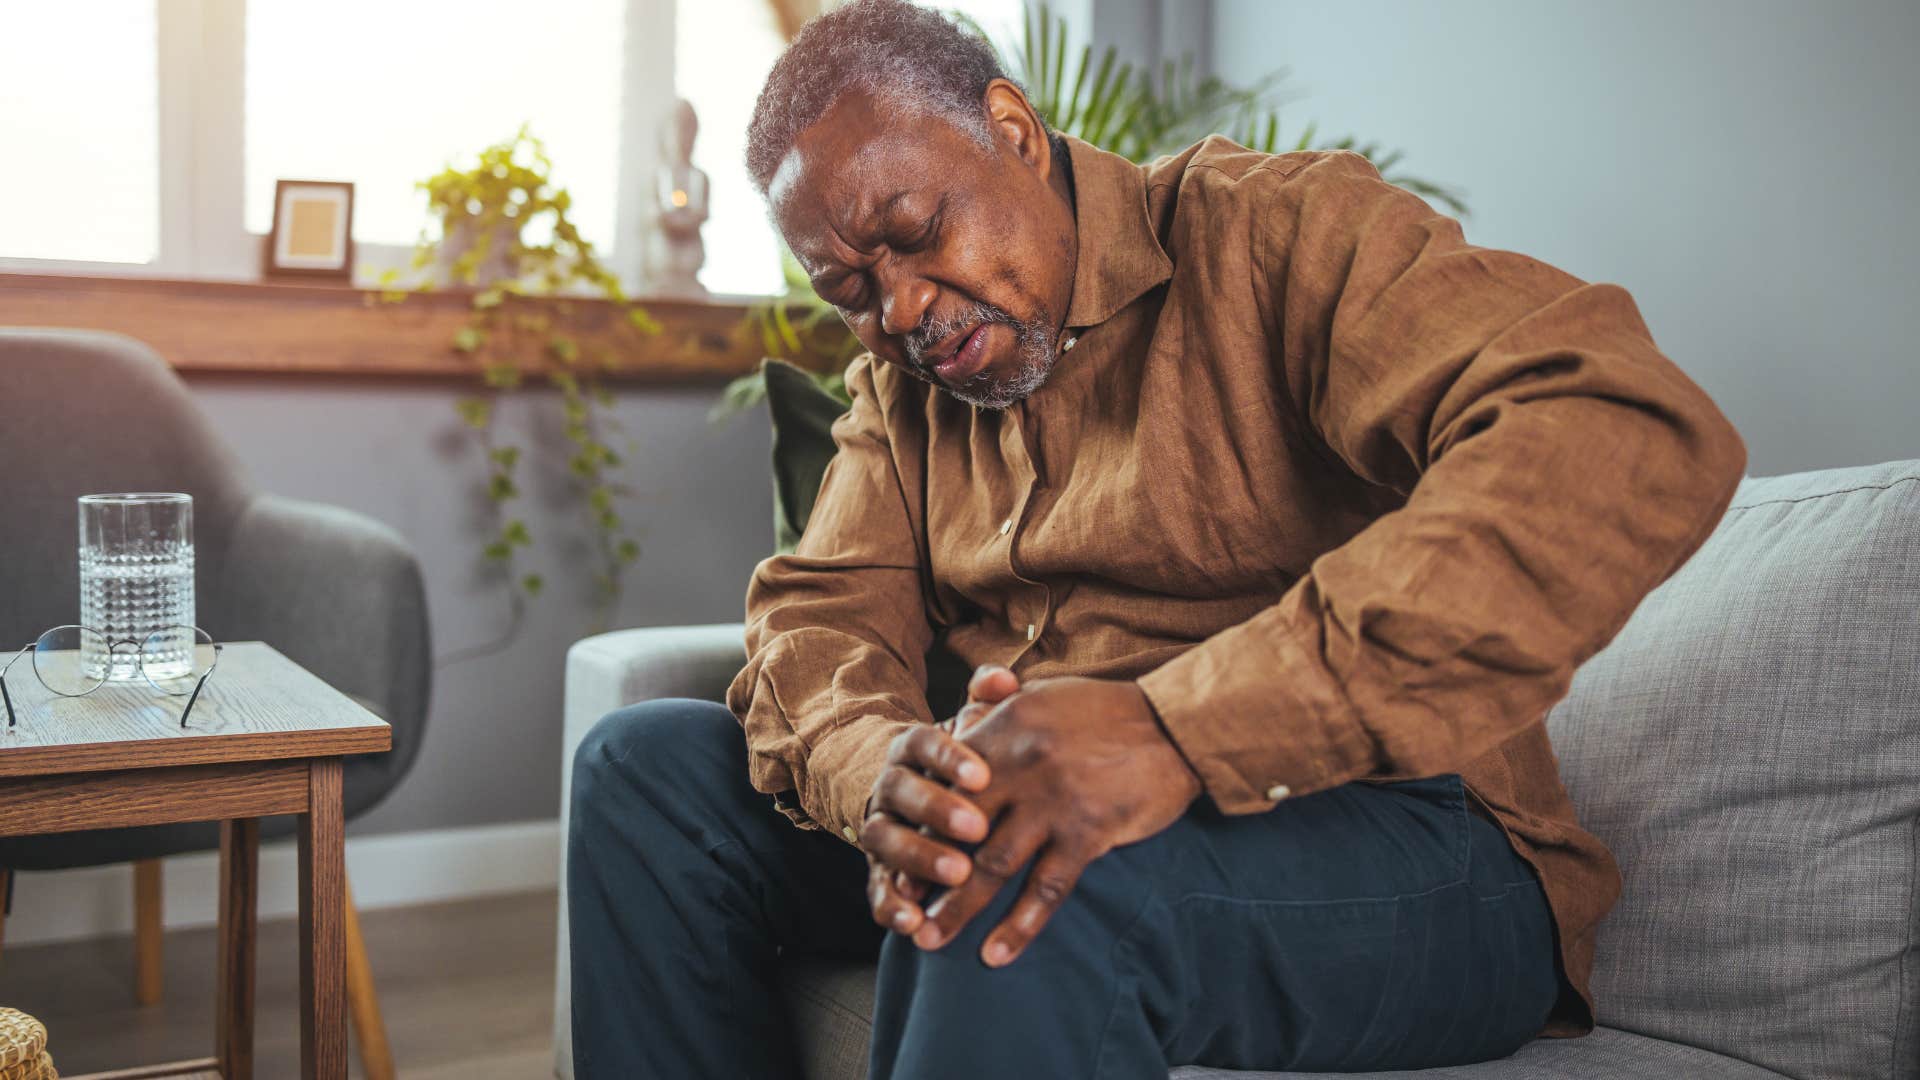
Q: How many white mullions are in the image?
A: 2